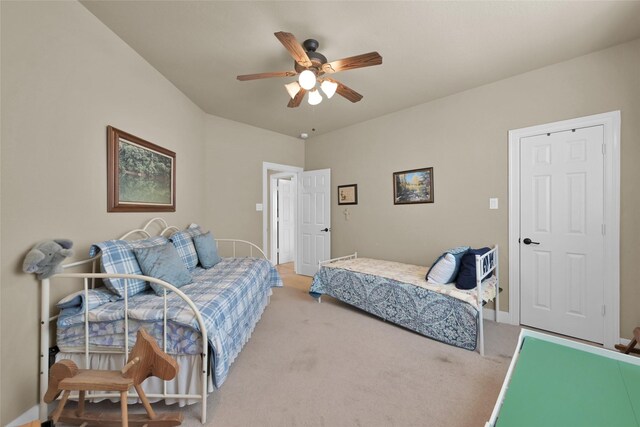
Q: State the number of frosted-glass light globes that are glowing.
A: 4